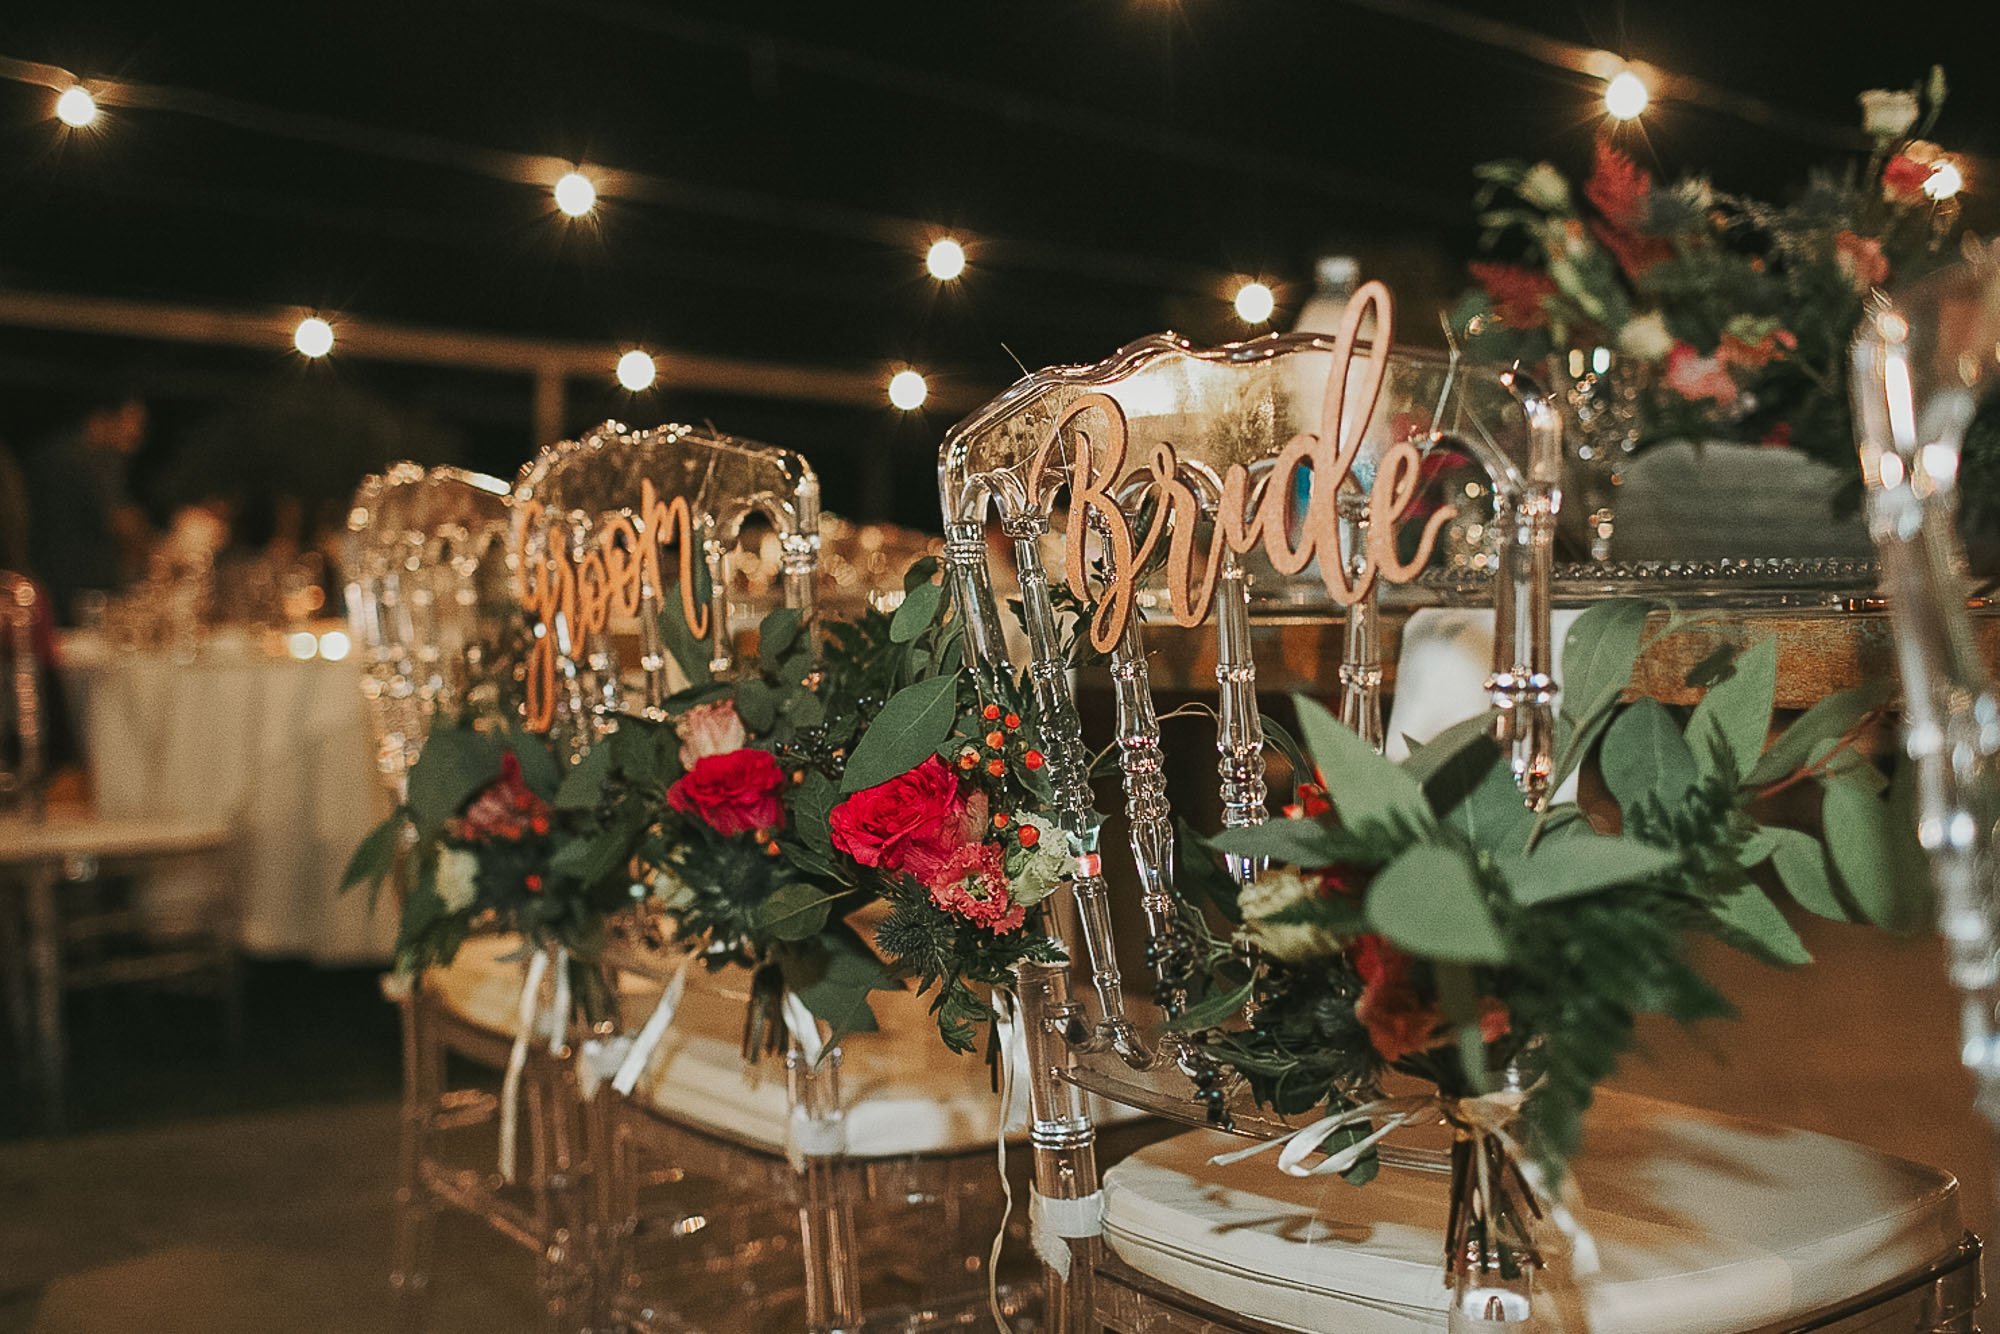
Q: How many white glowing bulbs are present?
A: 9